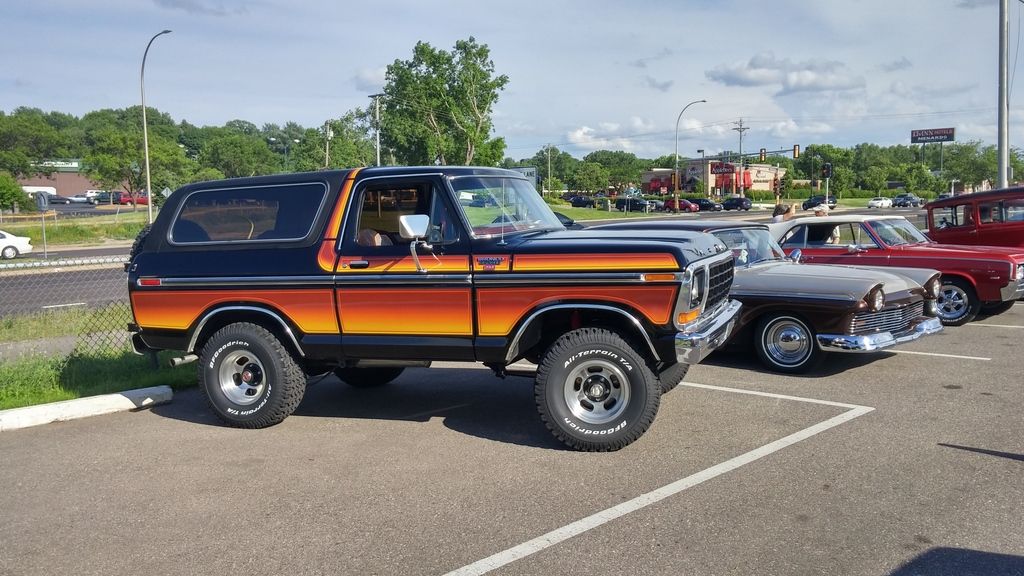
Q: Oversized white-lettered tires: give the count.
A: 2